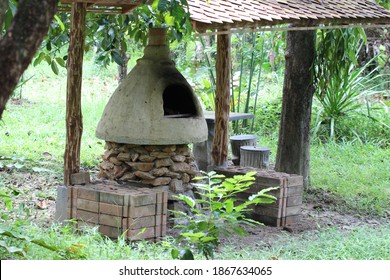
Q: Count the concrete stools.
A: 2